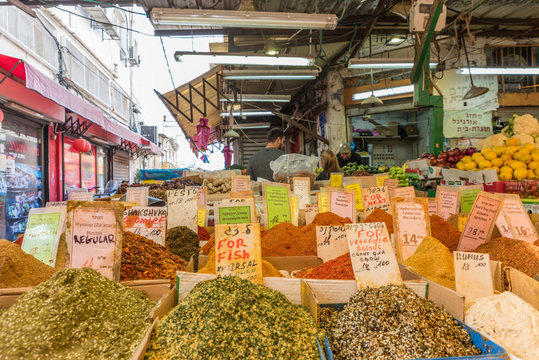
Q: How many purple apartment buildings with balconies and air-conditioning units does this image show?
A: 0